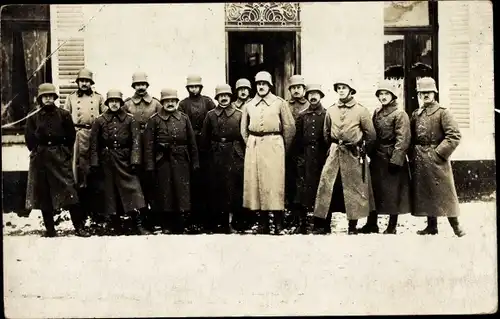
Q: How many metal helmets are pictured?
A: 14